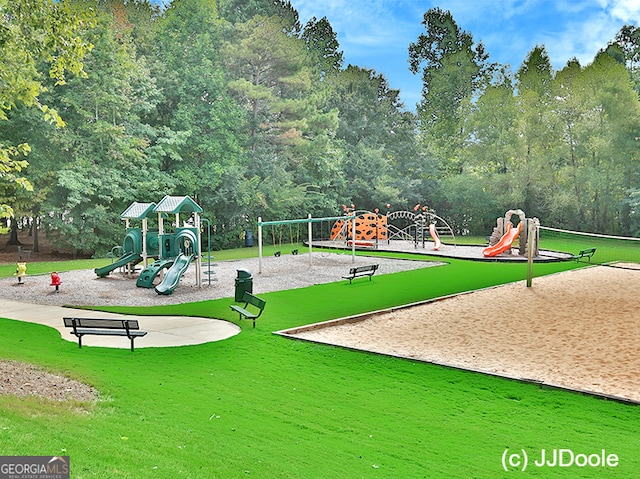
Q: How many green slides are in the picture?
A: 2